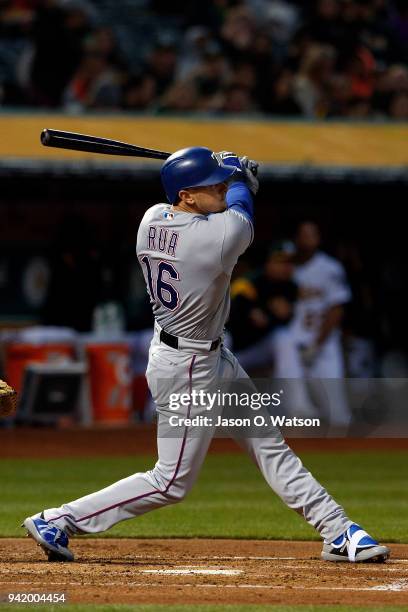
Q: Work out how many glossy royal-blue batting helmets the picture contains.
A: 1